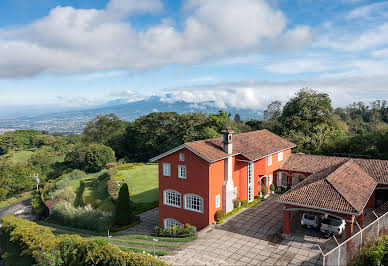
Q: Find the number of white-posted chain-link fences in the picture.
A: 1